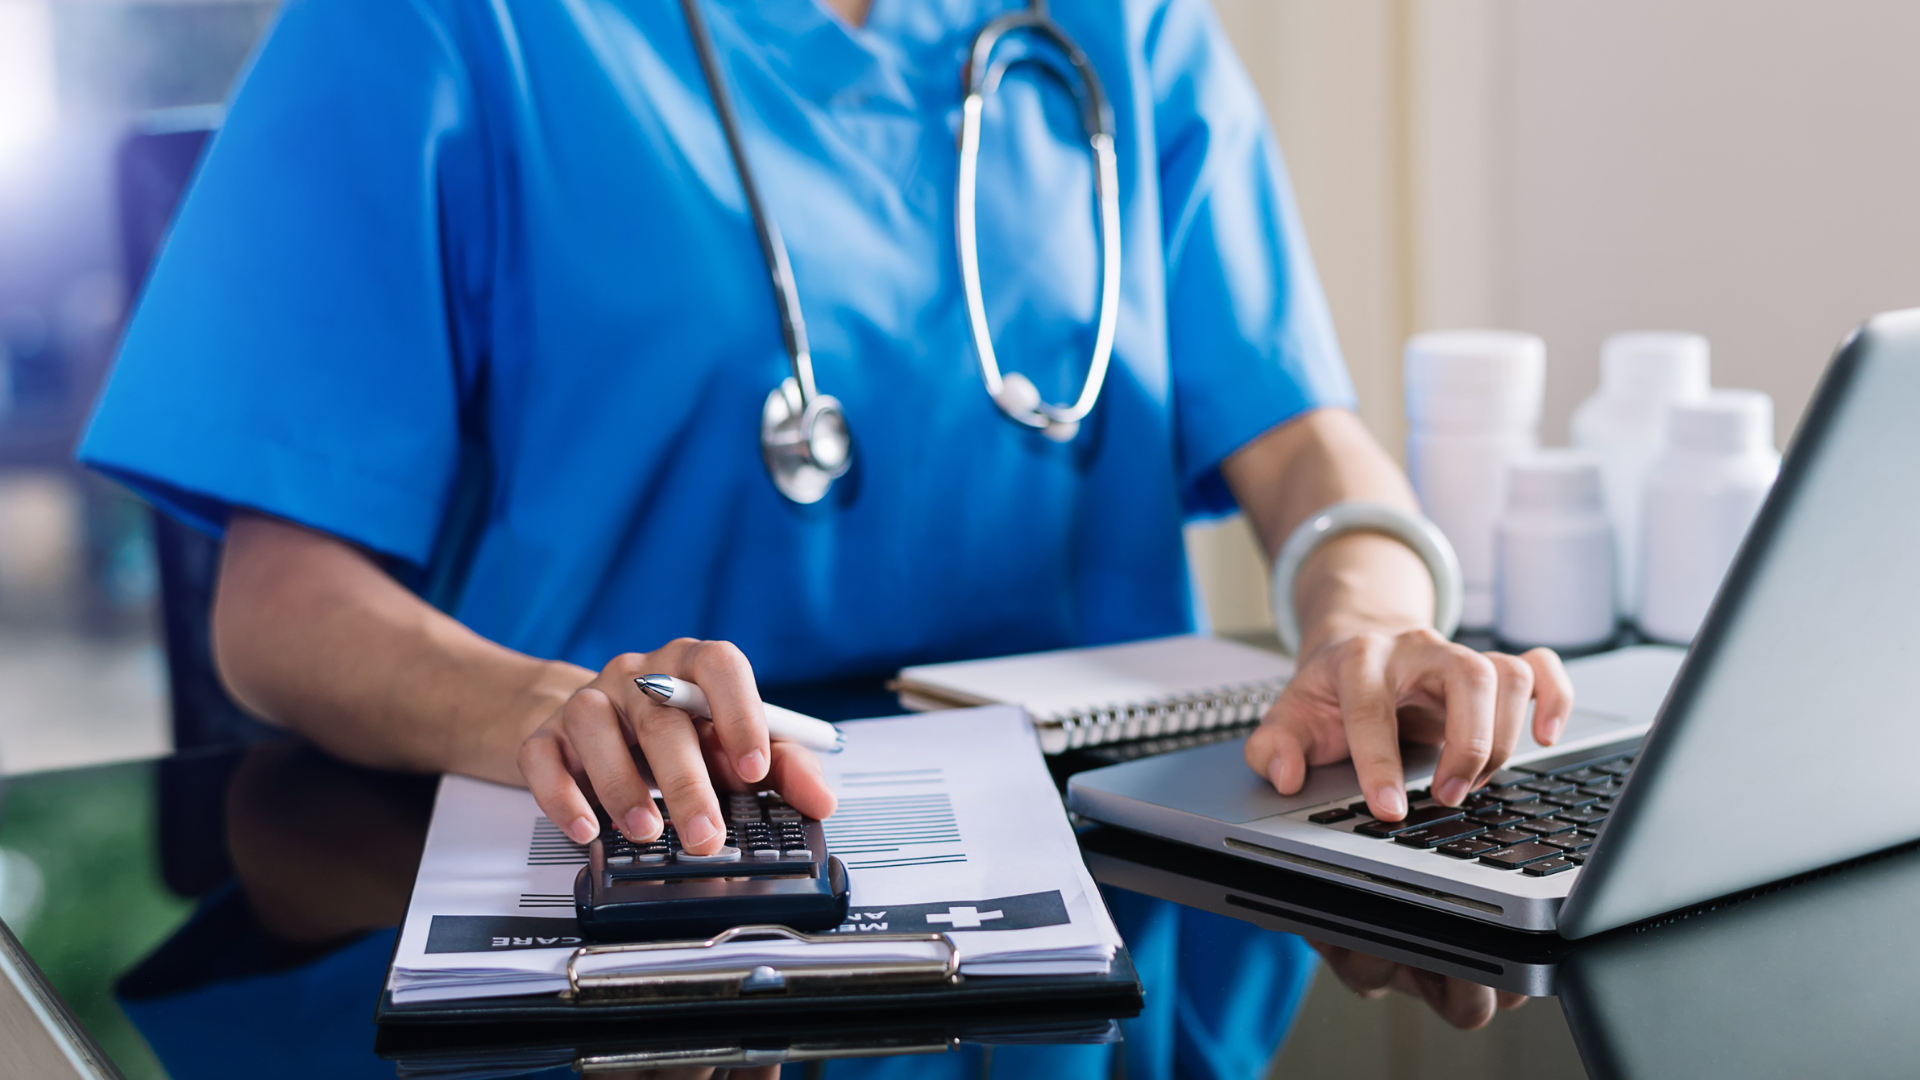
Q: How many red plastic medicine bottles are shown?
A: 0